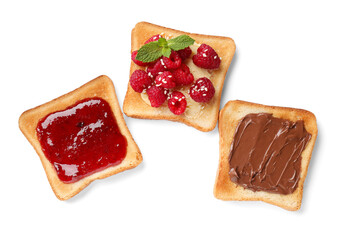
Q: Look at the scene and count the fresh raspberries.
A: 12